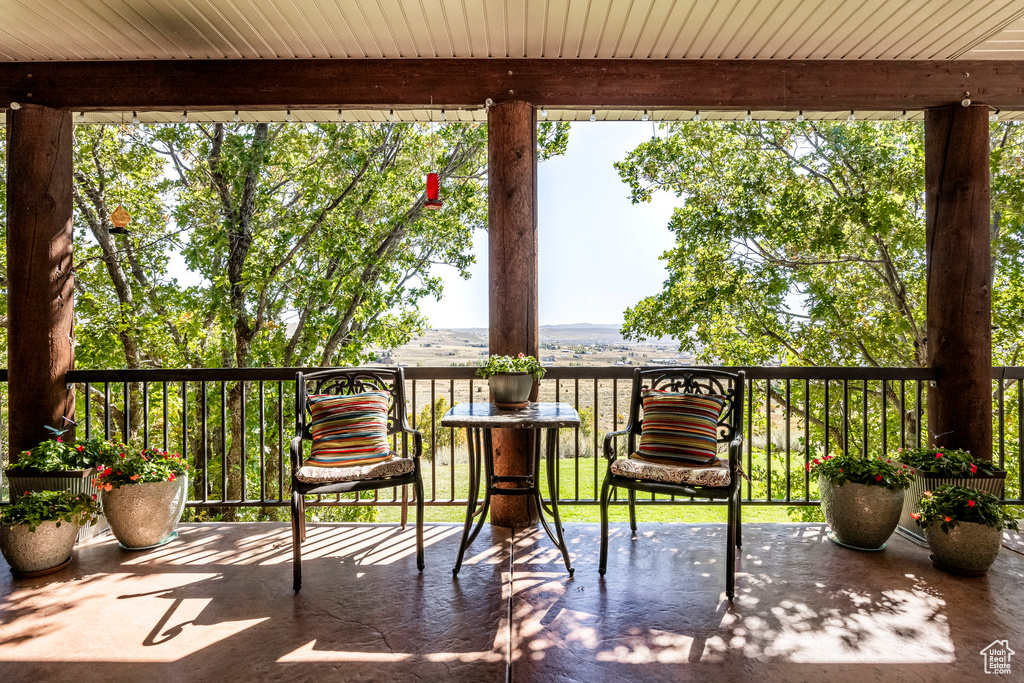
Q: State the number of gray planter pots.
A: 7